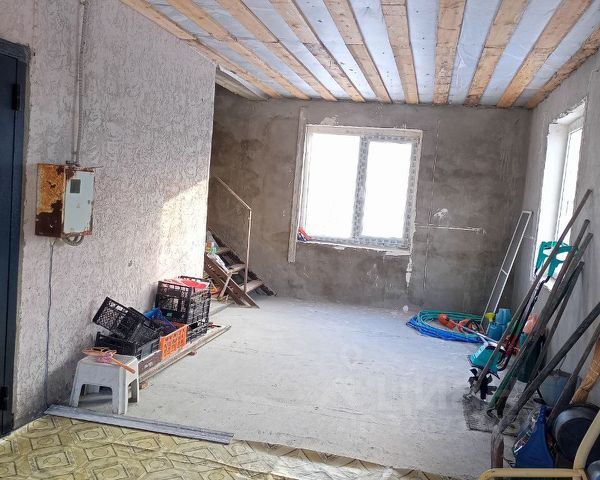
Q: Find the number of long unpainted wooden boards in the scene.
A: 10